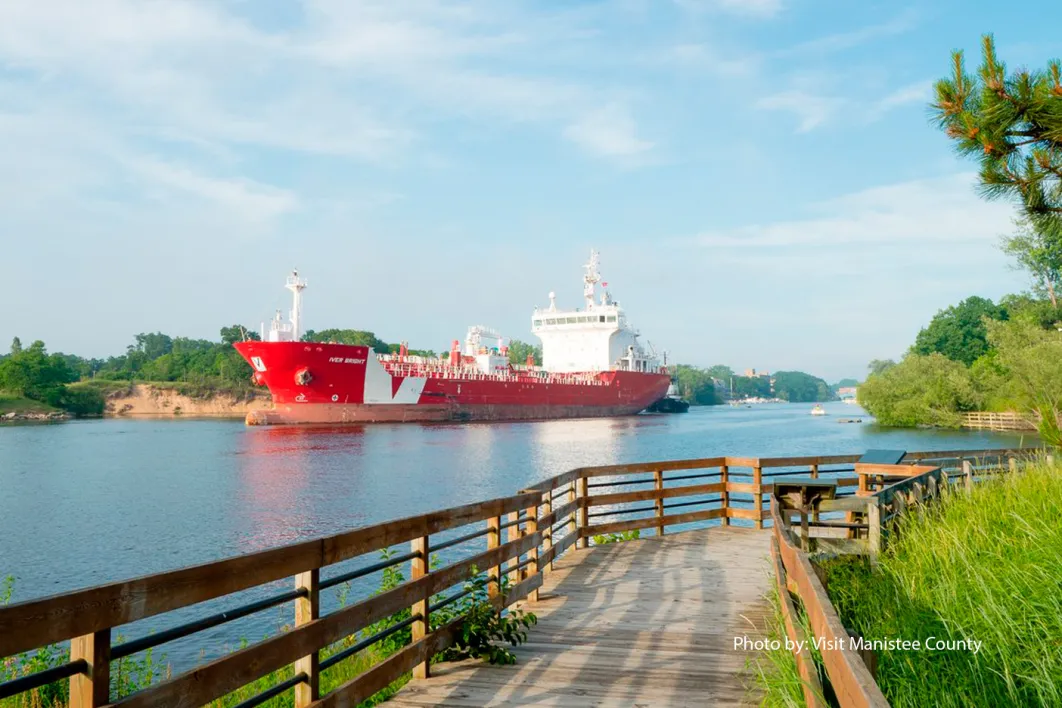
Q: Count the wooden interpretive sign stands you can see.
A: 2